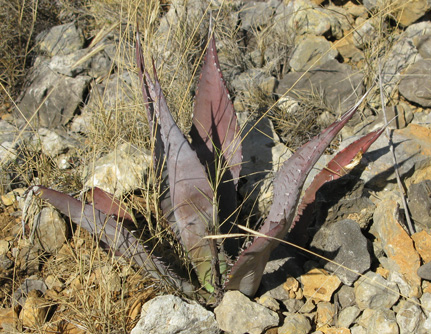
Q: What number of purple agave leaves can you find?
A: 7